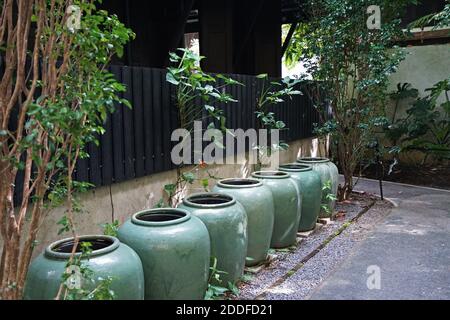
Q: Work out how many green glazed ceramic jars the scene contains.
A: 7